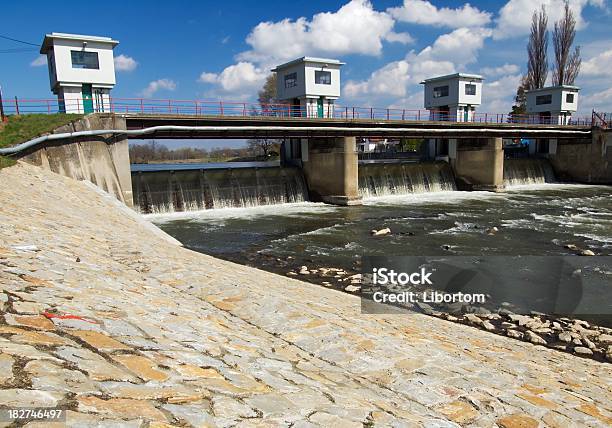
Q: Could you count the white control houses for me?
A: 4